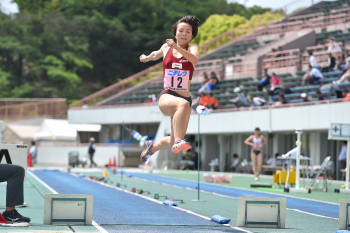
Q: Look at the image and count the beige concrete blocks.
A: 3